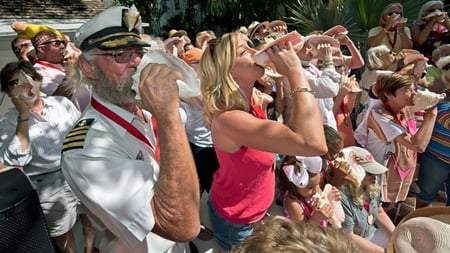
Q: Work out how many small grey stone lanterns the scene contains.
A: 0